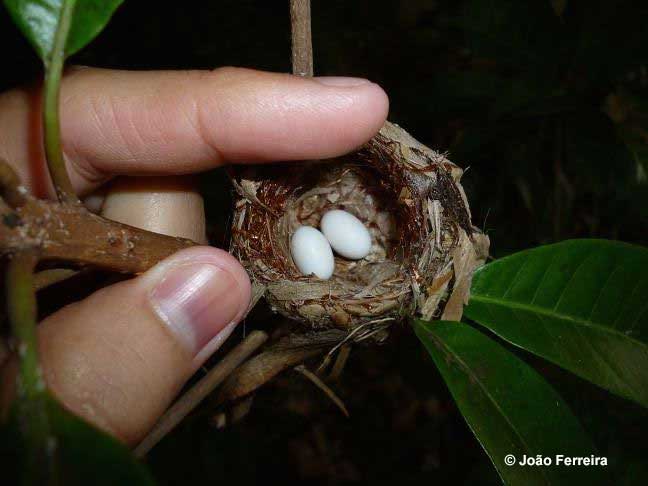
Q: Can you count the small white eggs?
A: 2